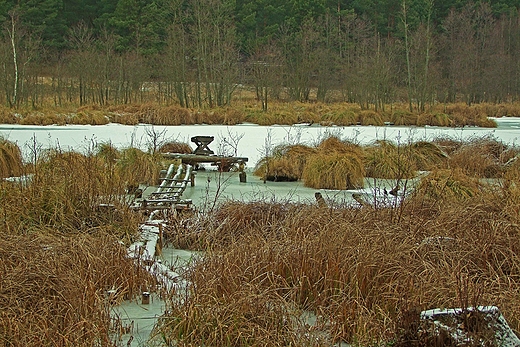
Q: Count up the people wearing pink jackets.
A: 0